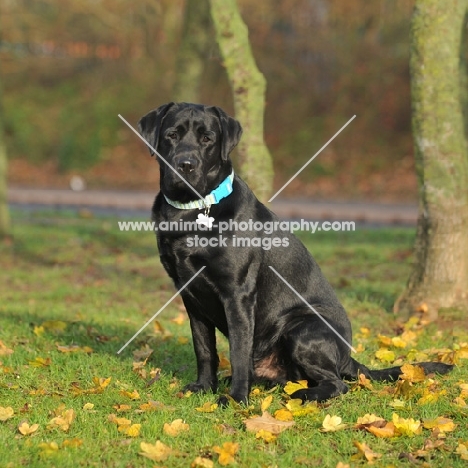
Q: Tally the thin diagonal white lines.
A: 4